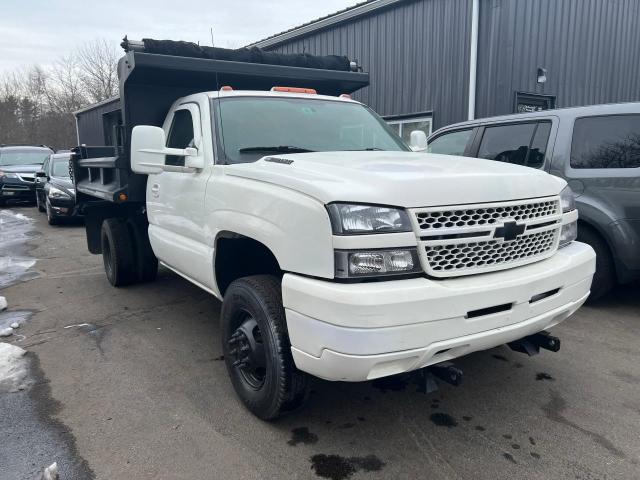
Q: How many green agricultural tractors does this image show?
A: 0